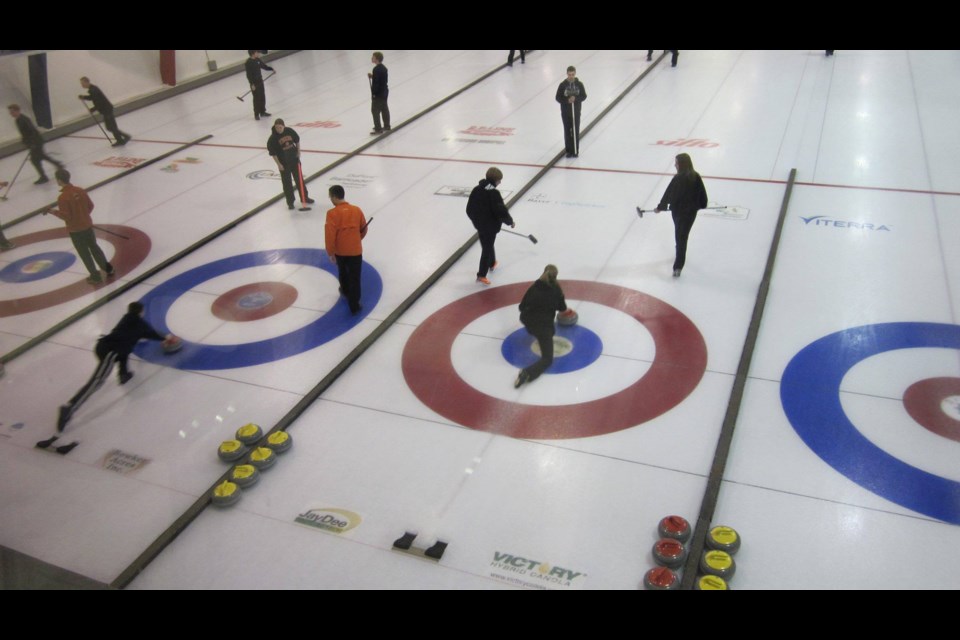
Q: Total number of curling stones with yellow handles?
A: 9